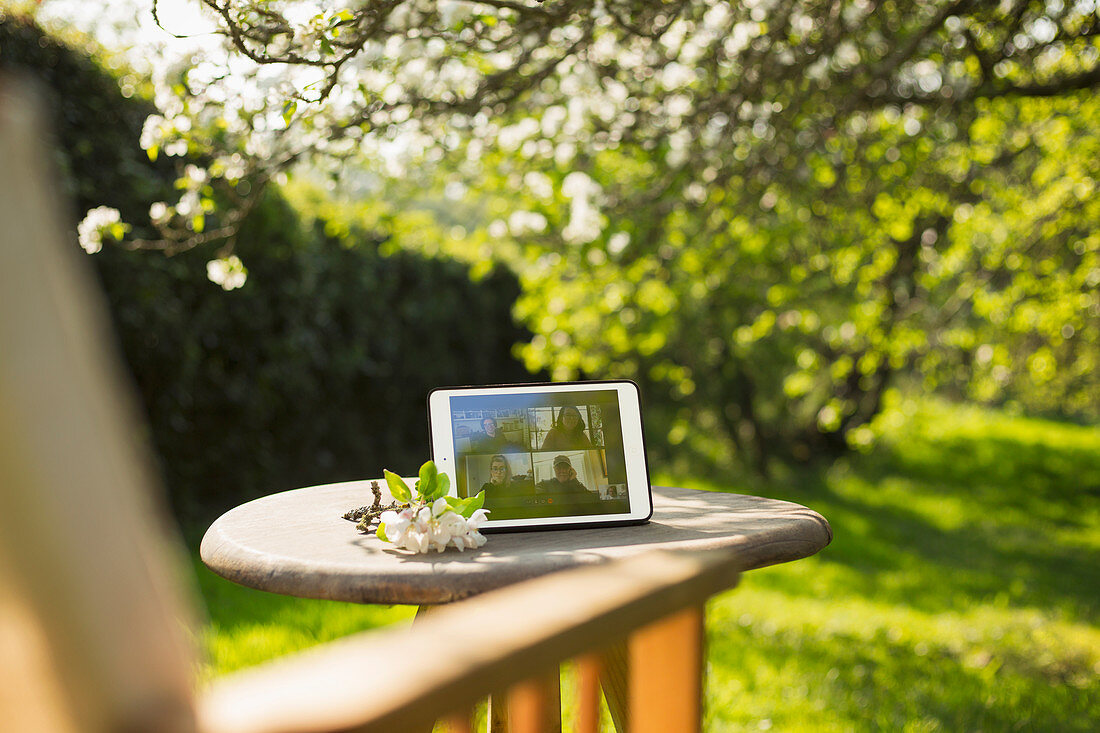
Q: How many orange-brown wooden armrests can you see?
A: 1